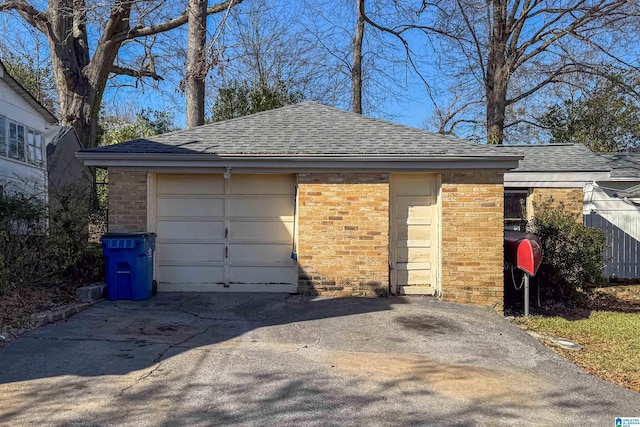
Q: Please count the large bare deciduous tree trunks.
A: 4